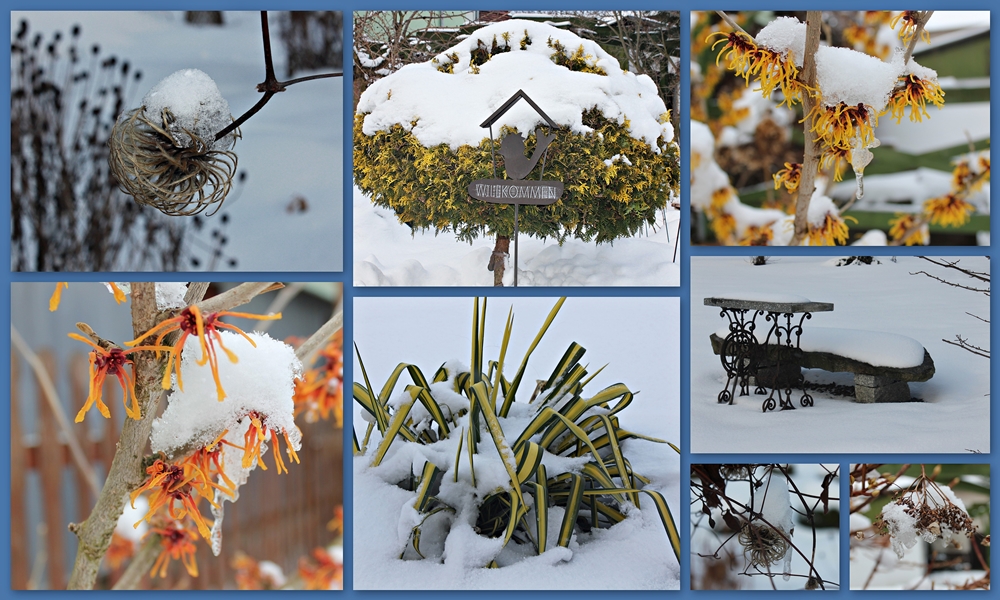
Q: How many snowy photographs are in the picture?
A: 8